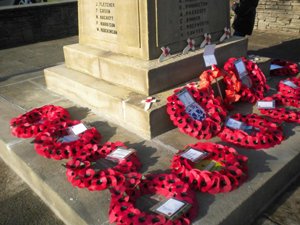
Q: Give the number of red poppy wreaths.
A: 12